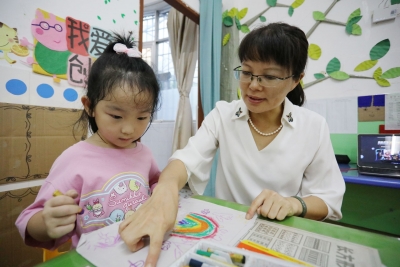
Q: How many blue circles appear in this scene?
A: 3